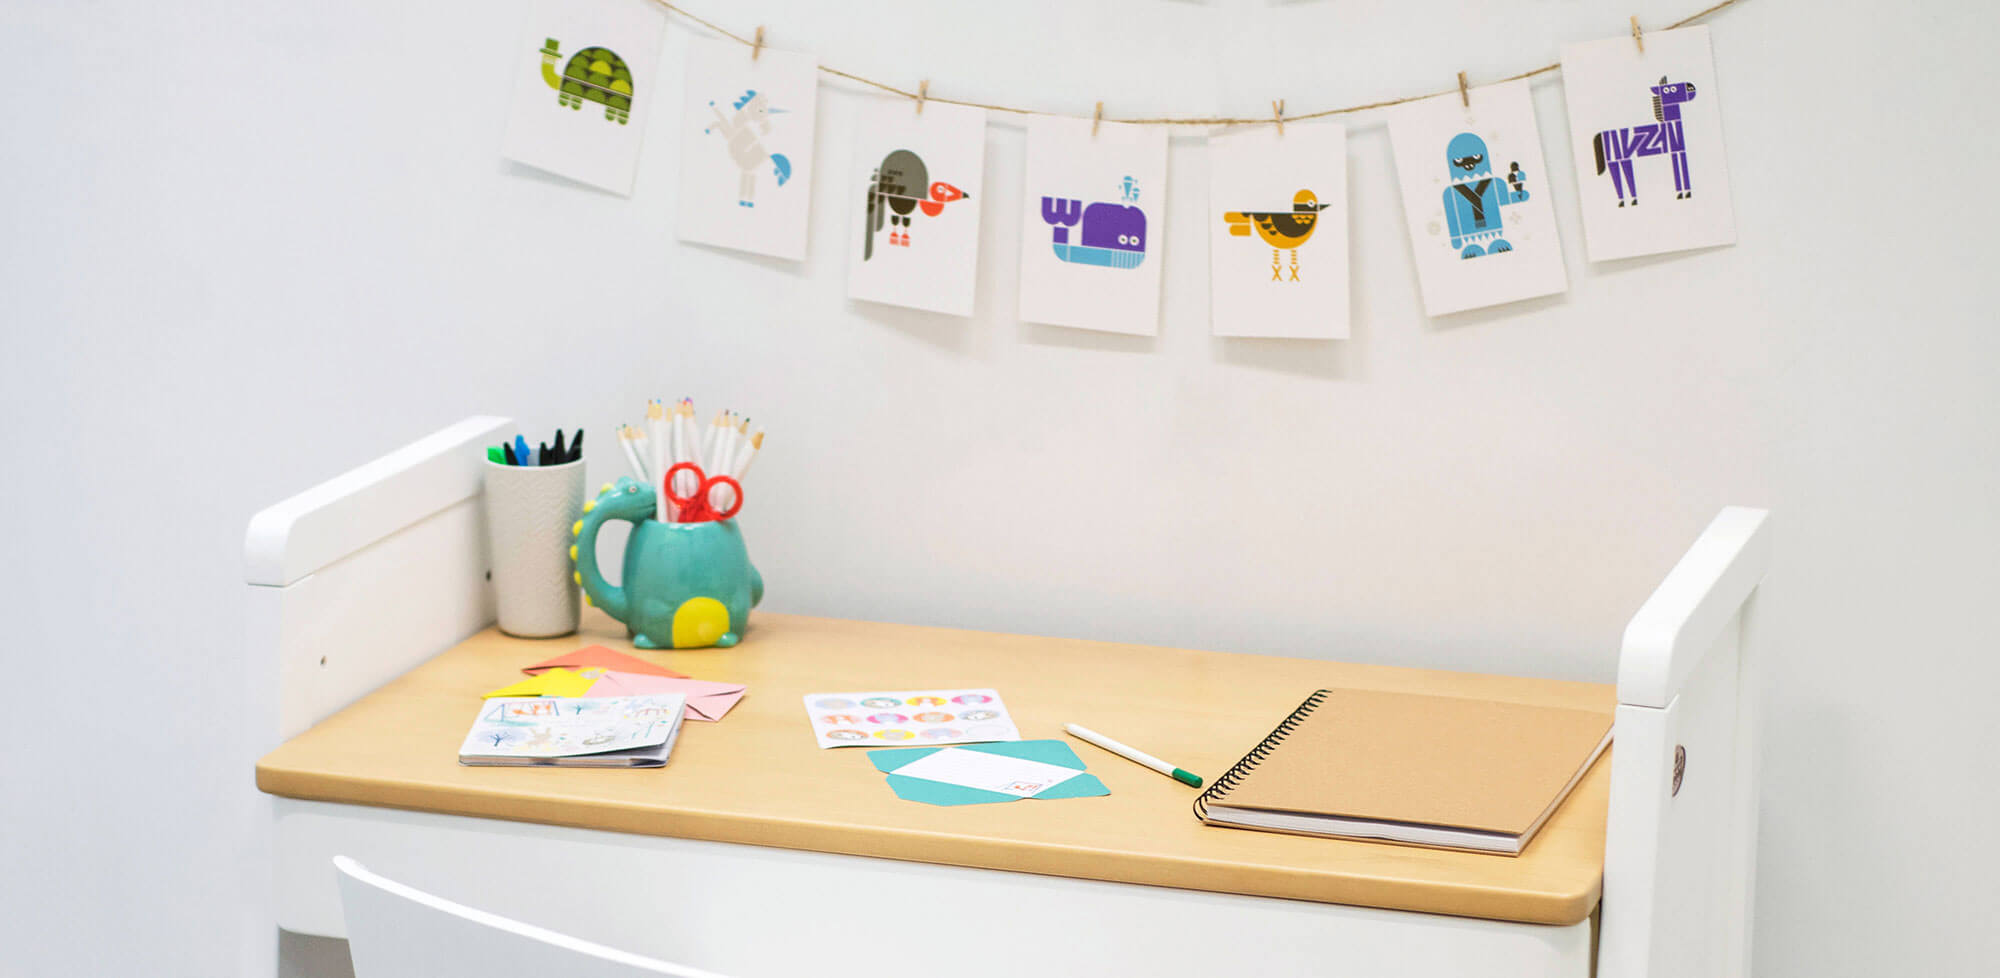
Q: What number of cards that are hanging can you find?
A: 7